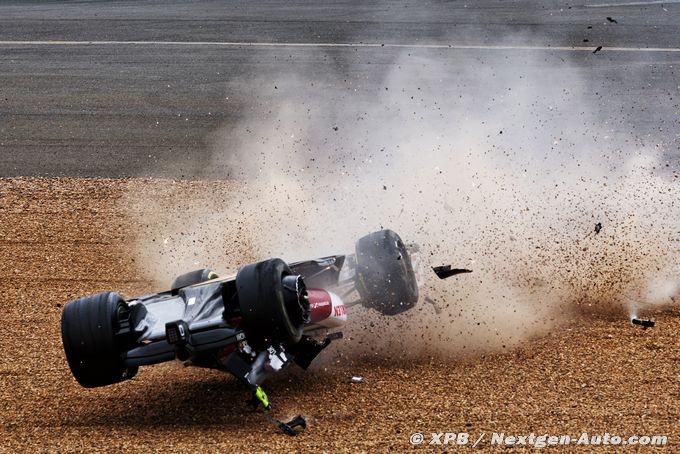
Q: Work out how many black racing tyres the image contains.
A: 4